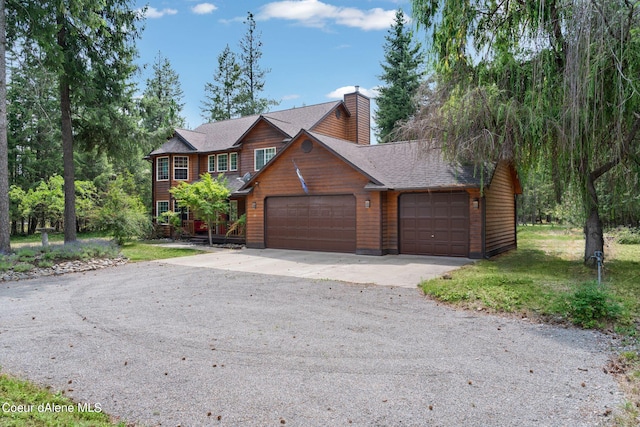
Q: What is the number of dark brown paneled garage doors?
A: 2